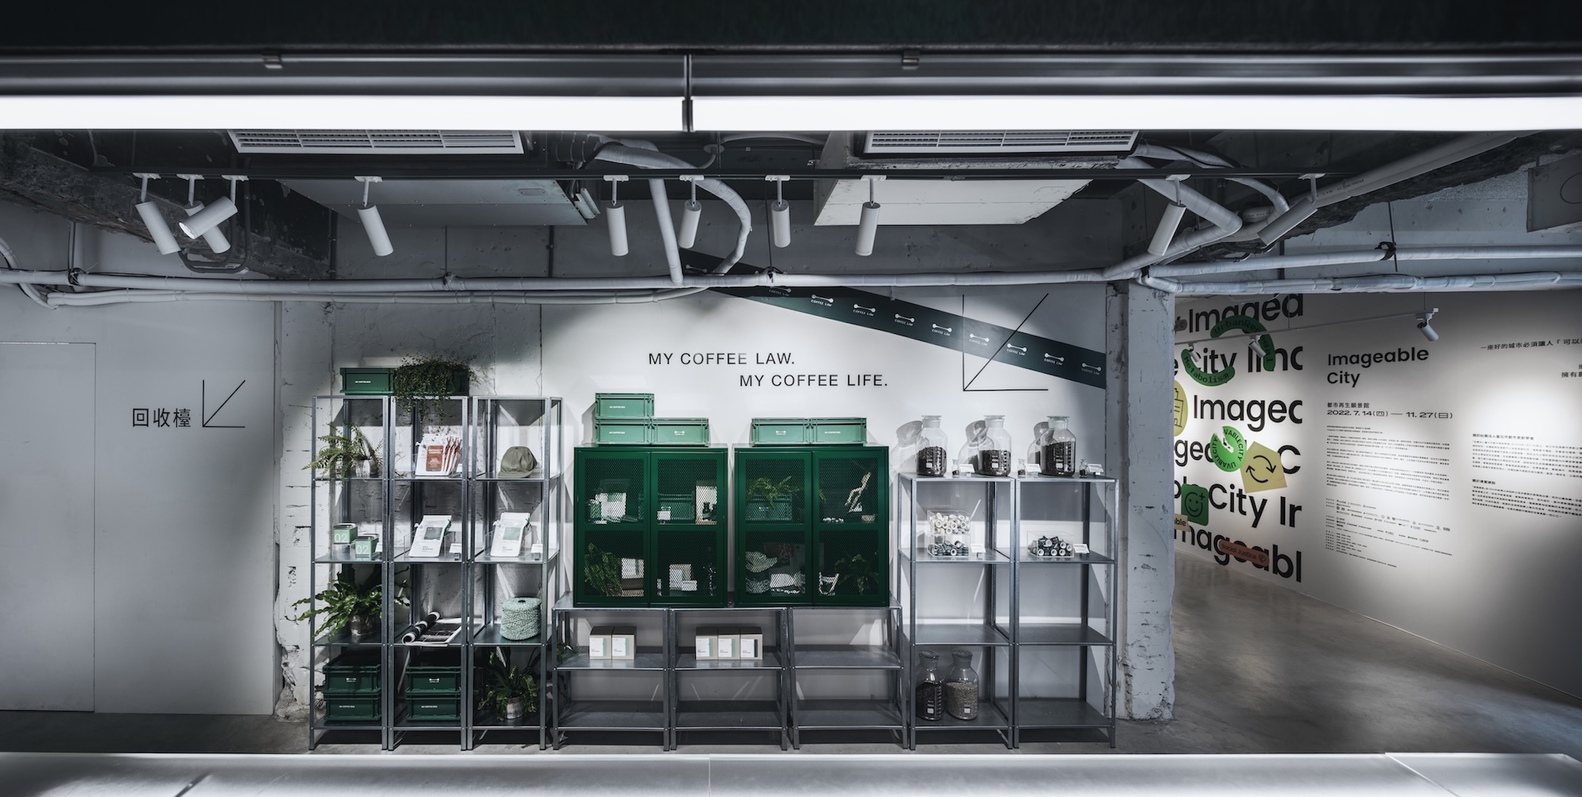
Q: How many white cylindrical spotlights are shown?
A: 13